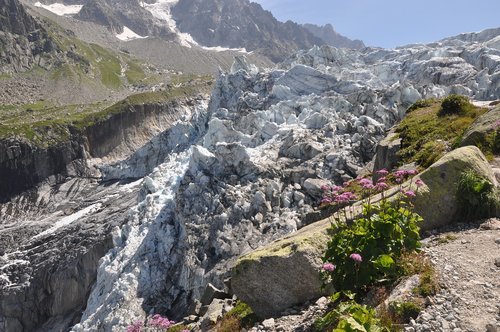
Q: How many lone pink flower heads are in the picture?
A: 2